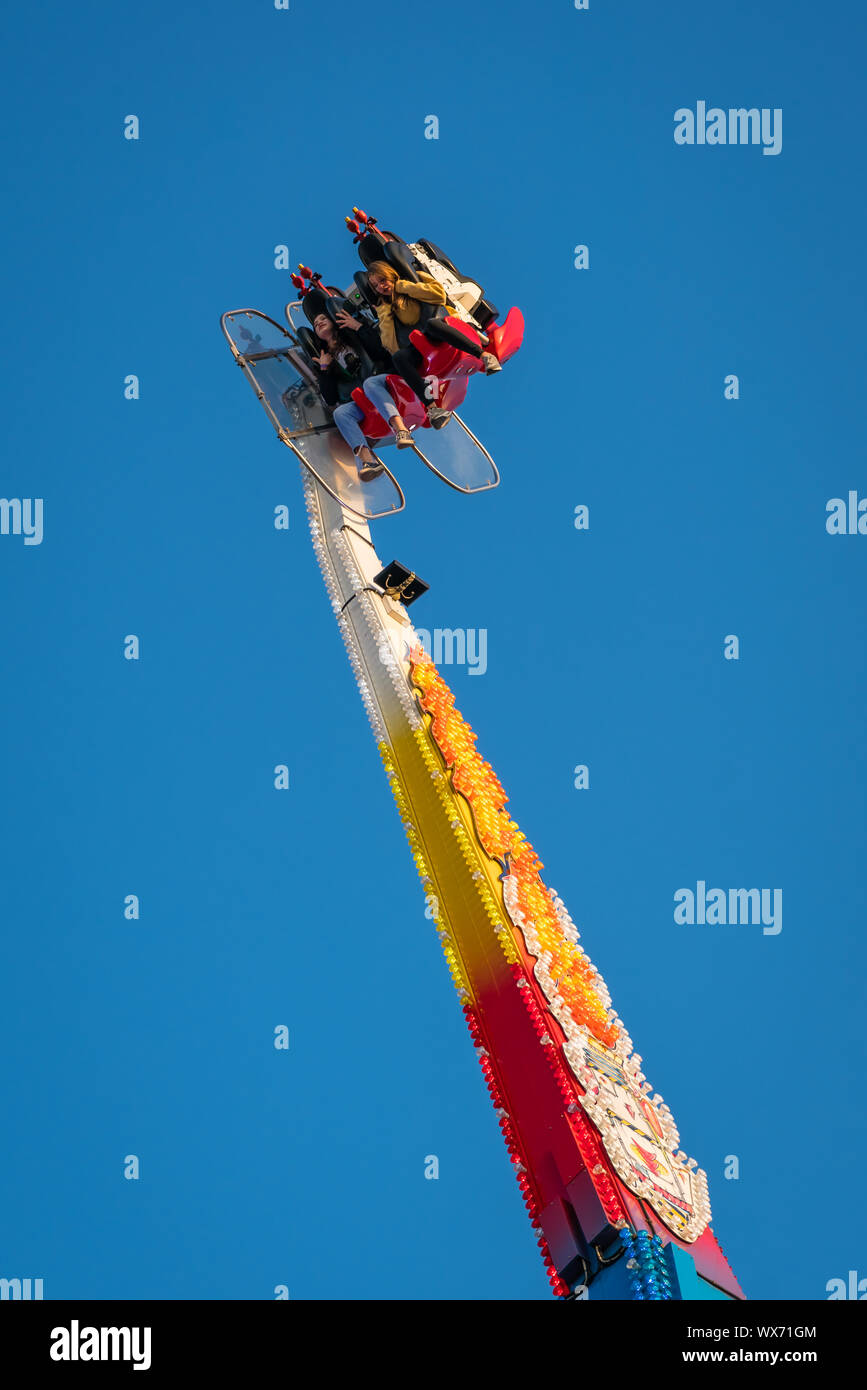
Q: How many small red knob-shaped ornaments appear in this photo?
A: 4